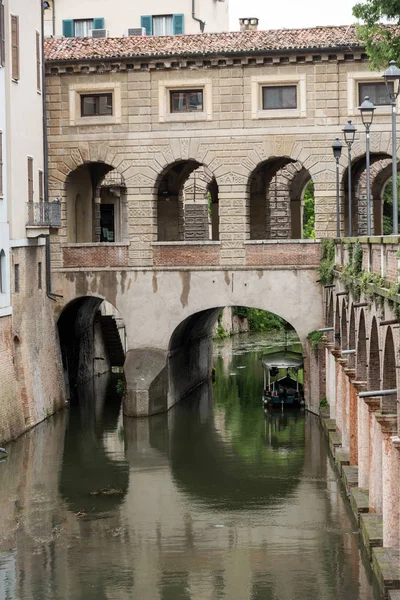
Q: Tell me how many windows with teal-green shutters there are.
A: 2